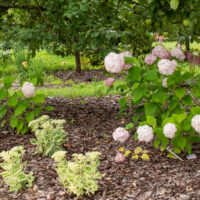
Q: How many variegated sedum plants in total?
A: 3